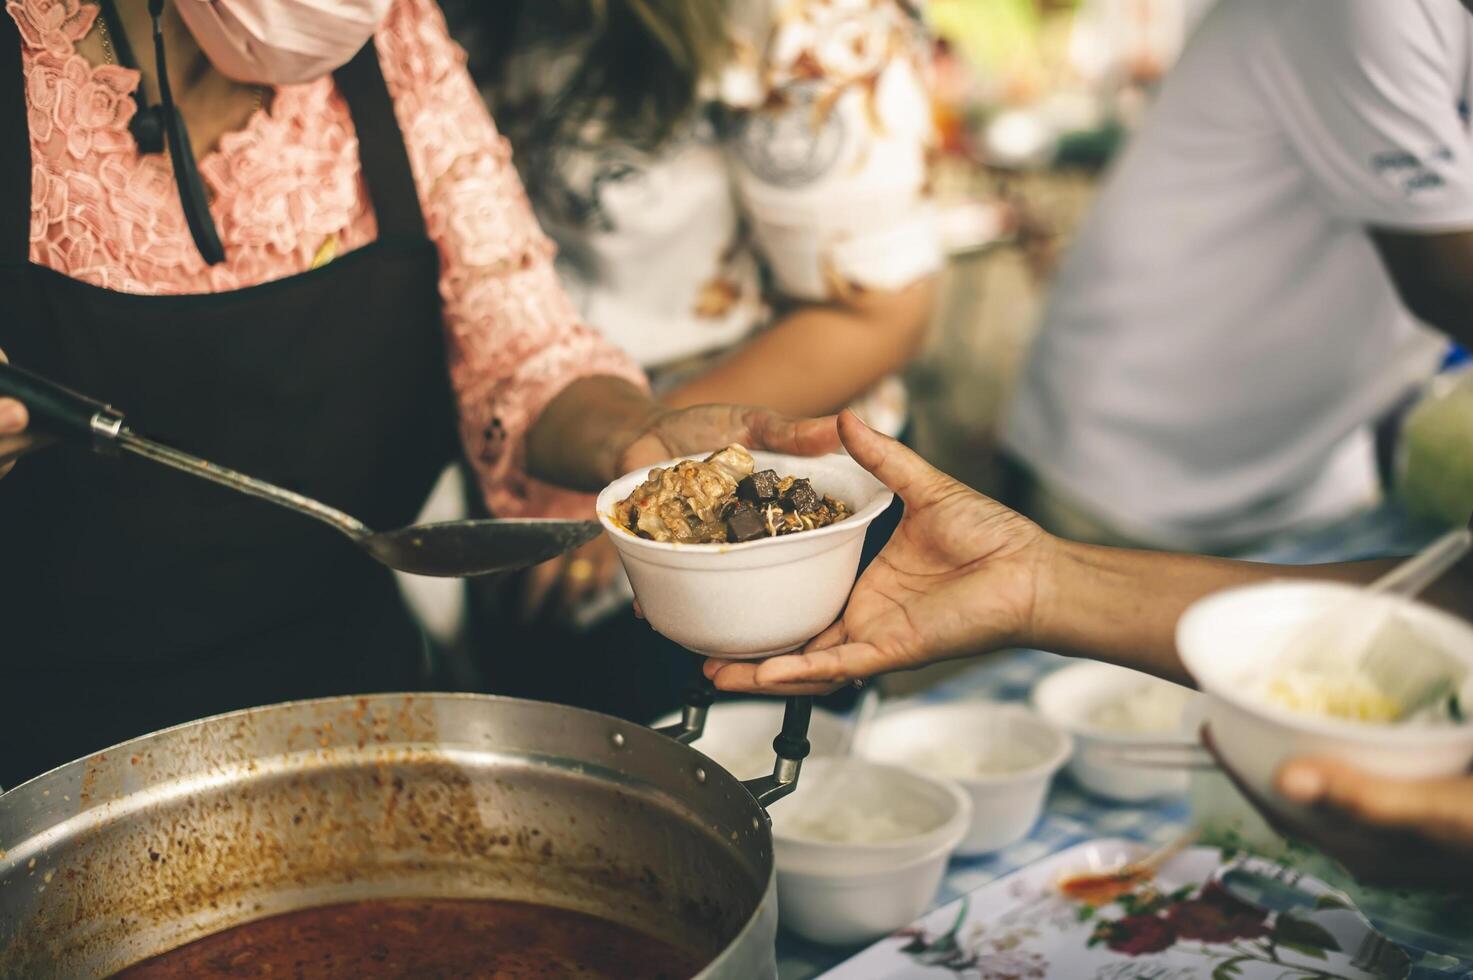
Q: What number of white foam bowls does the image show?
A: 6